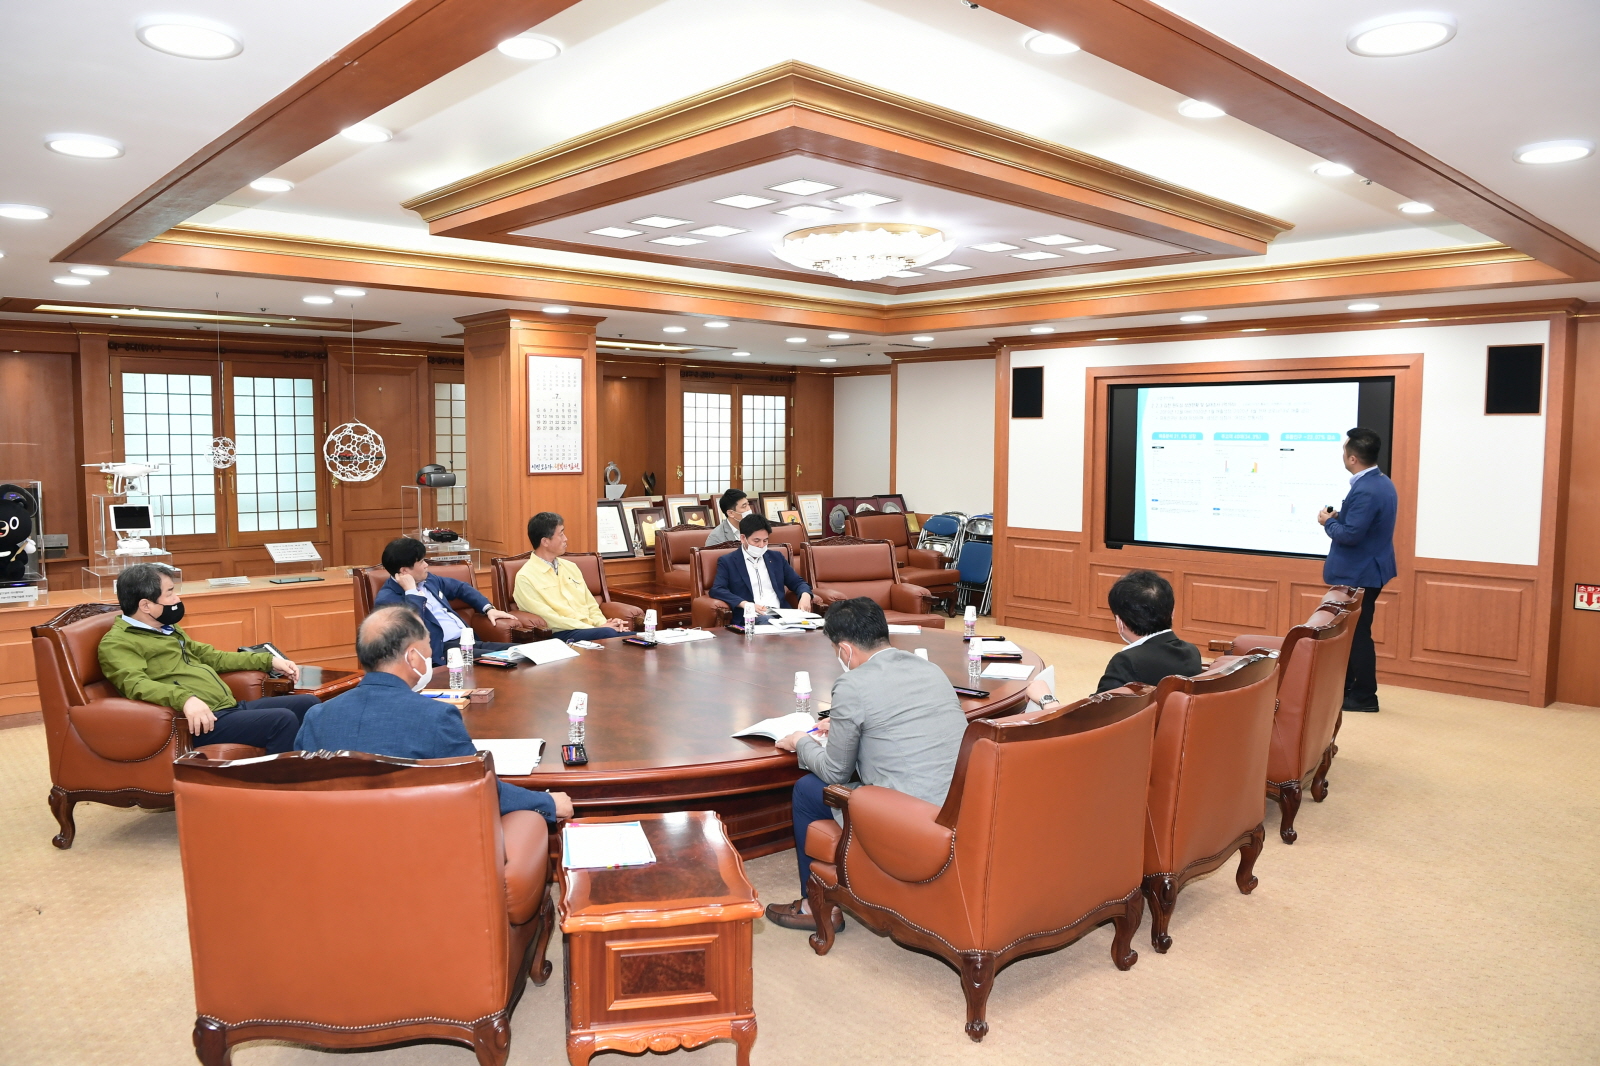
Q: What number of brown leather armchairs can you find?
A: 13